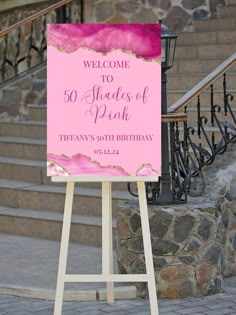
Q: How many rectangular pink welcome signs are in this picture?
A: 1